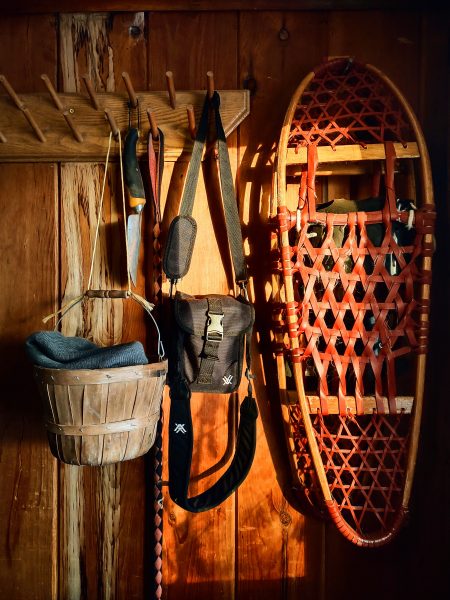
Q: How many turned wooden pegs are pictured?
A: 12